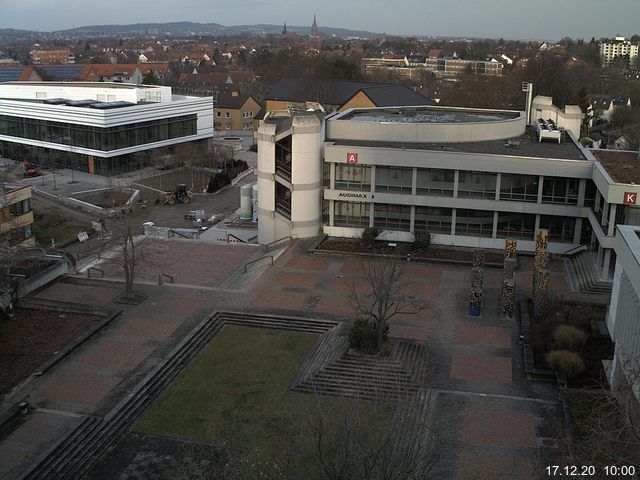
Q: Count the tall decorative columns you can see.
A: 3